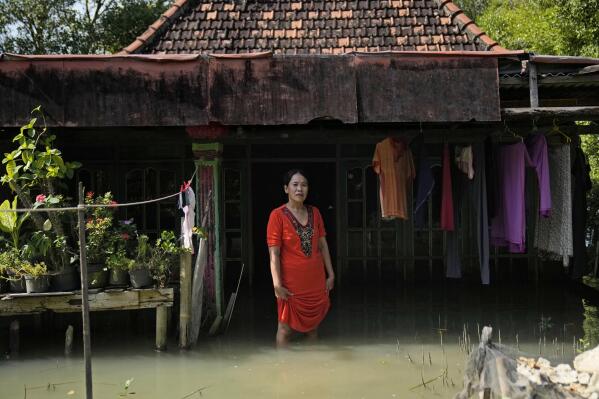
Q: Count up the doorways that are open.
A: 1